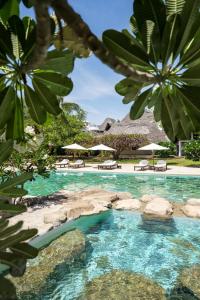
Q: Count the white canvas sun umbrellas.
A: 3